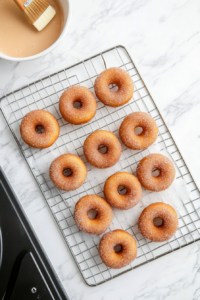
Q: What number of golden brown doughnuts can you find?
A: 11